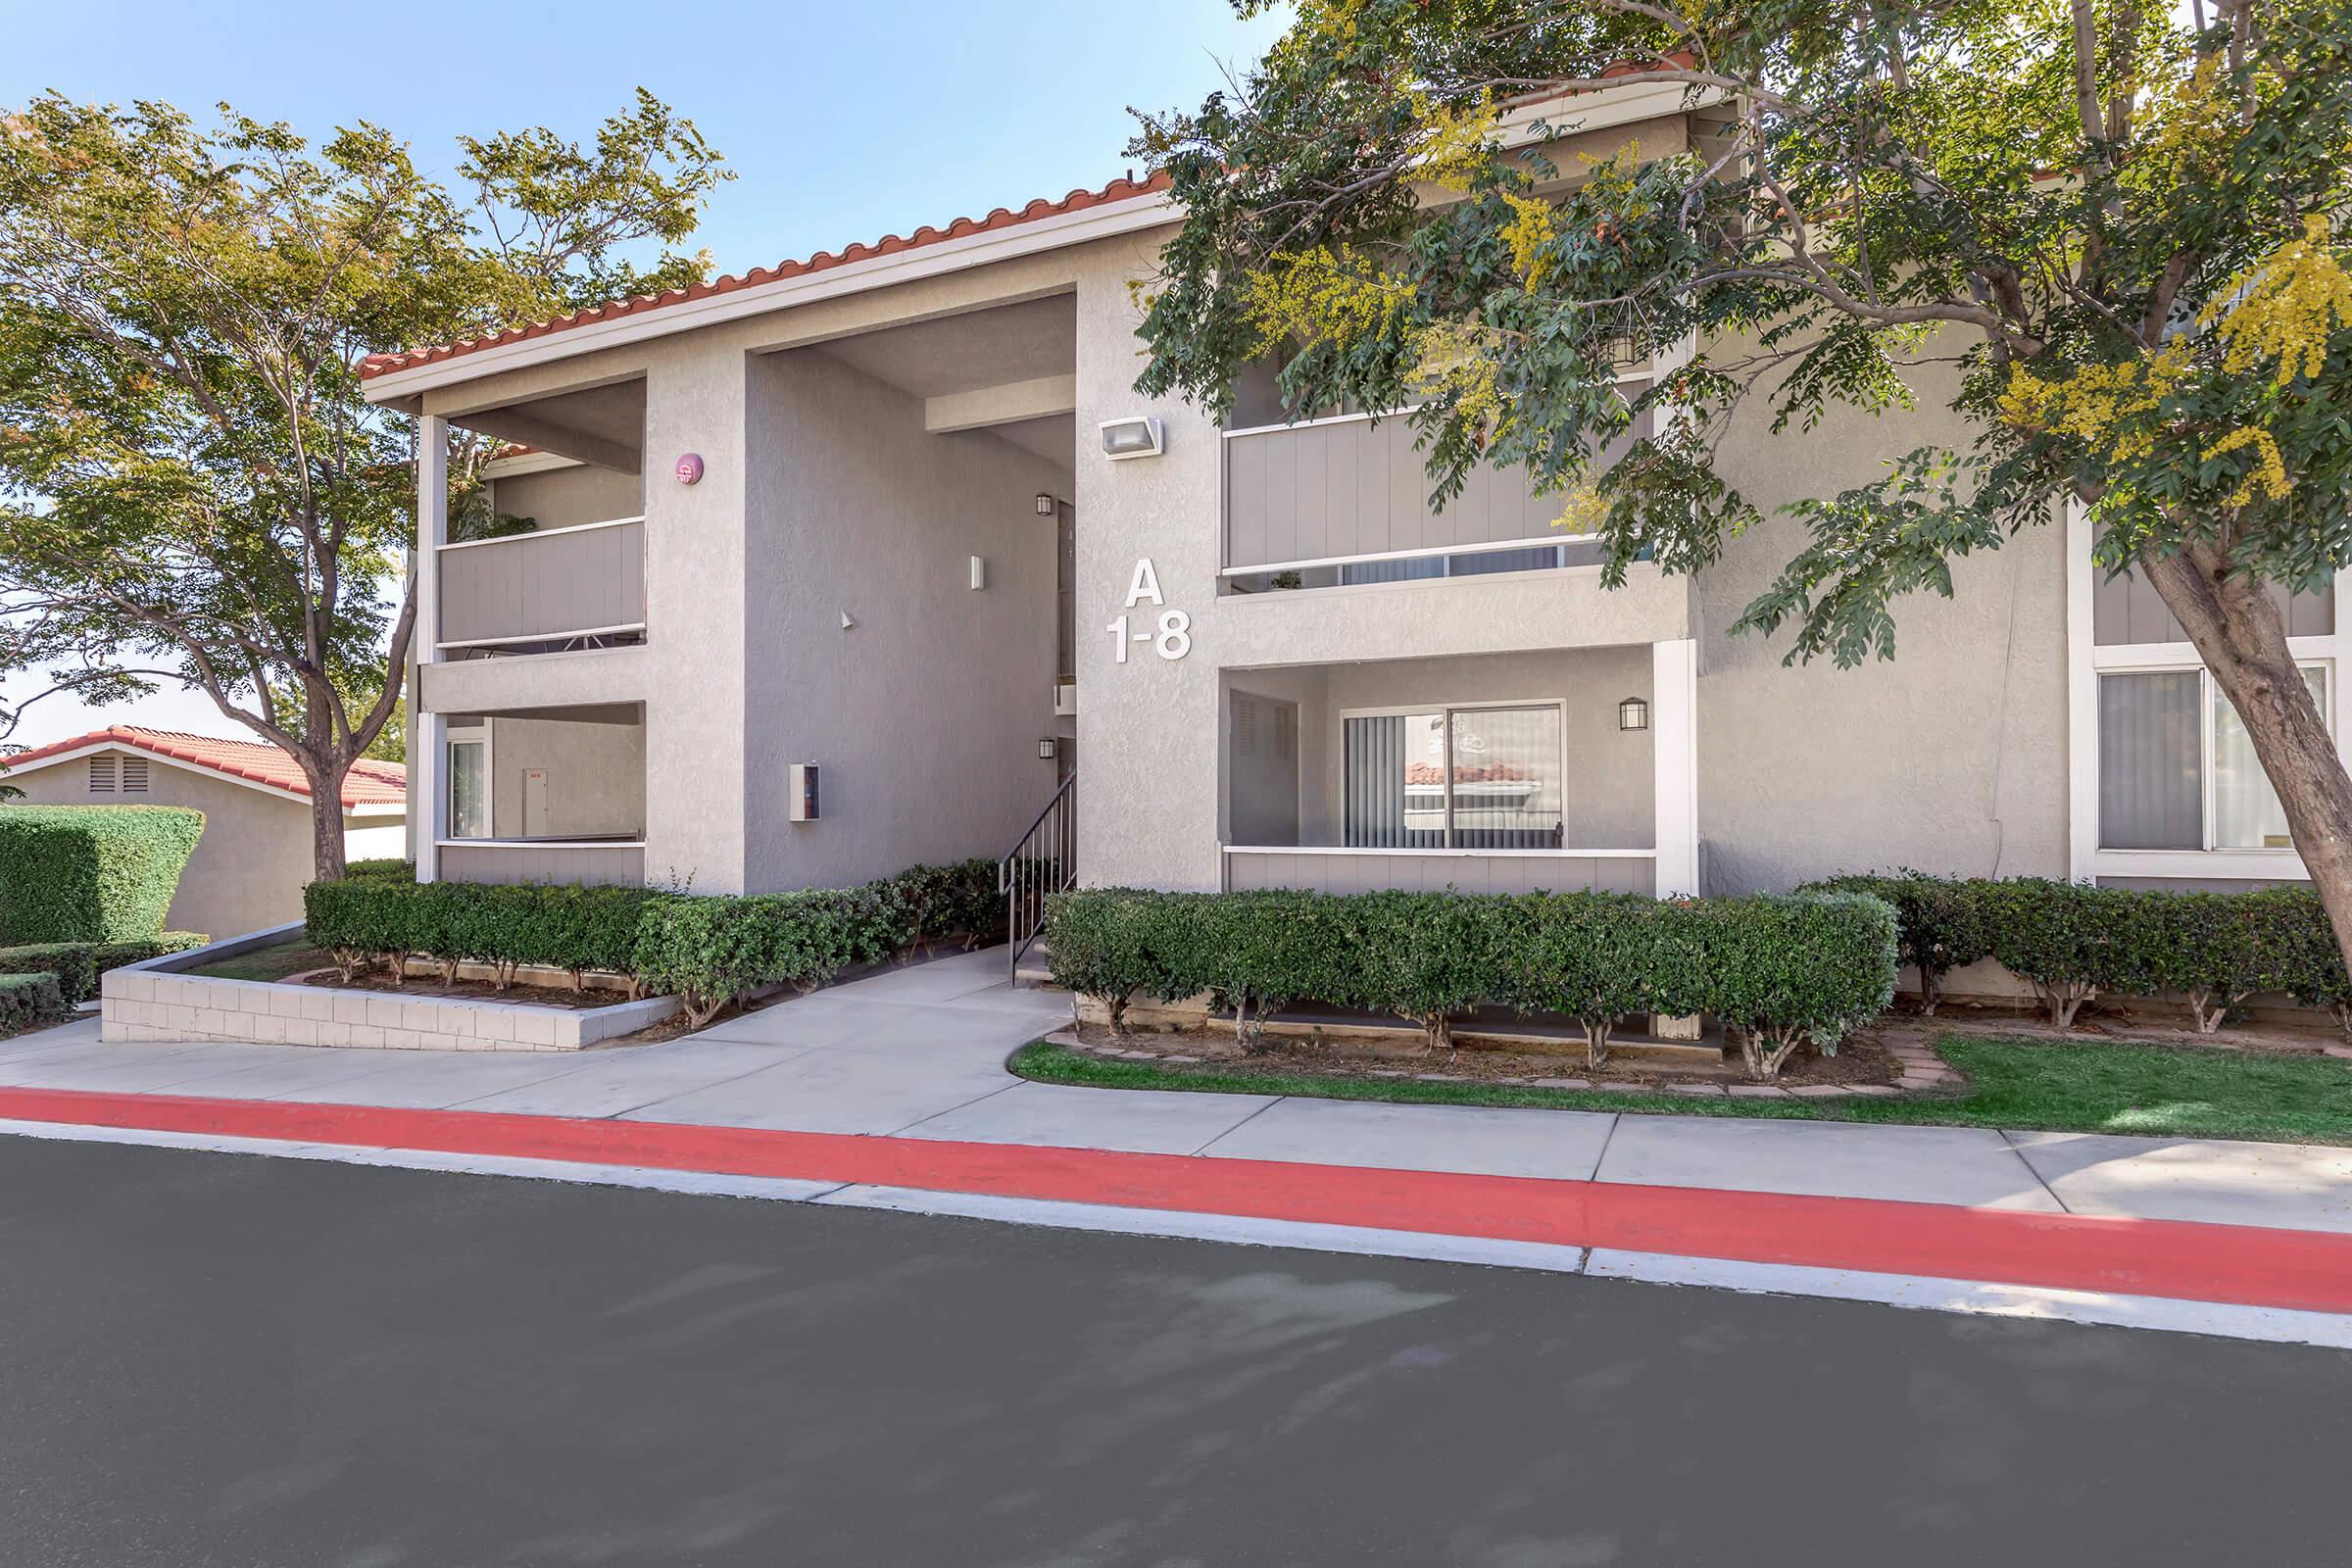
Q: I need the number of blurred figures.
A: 0